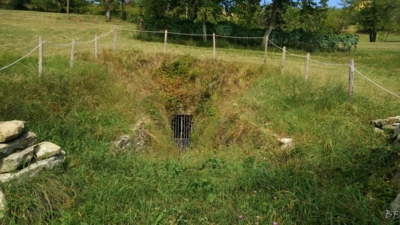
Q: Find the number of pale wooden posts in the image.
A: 10